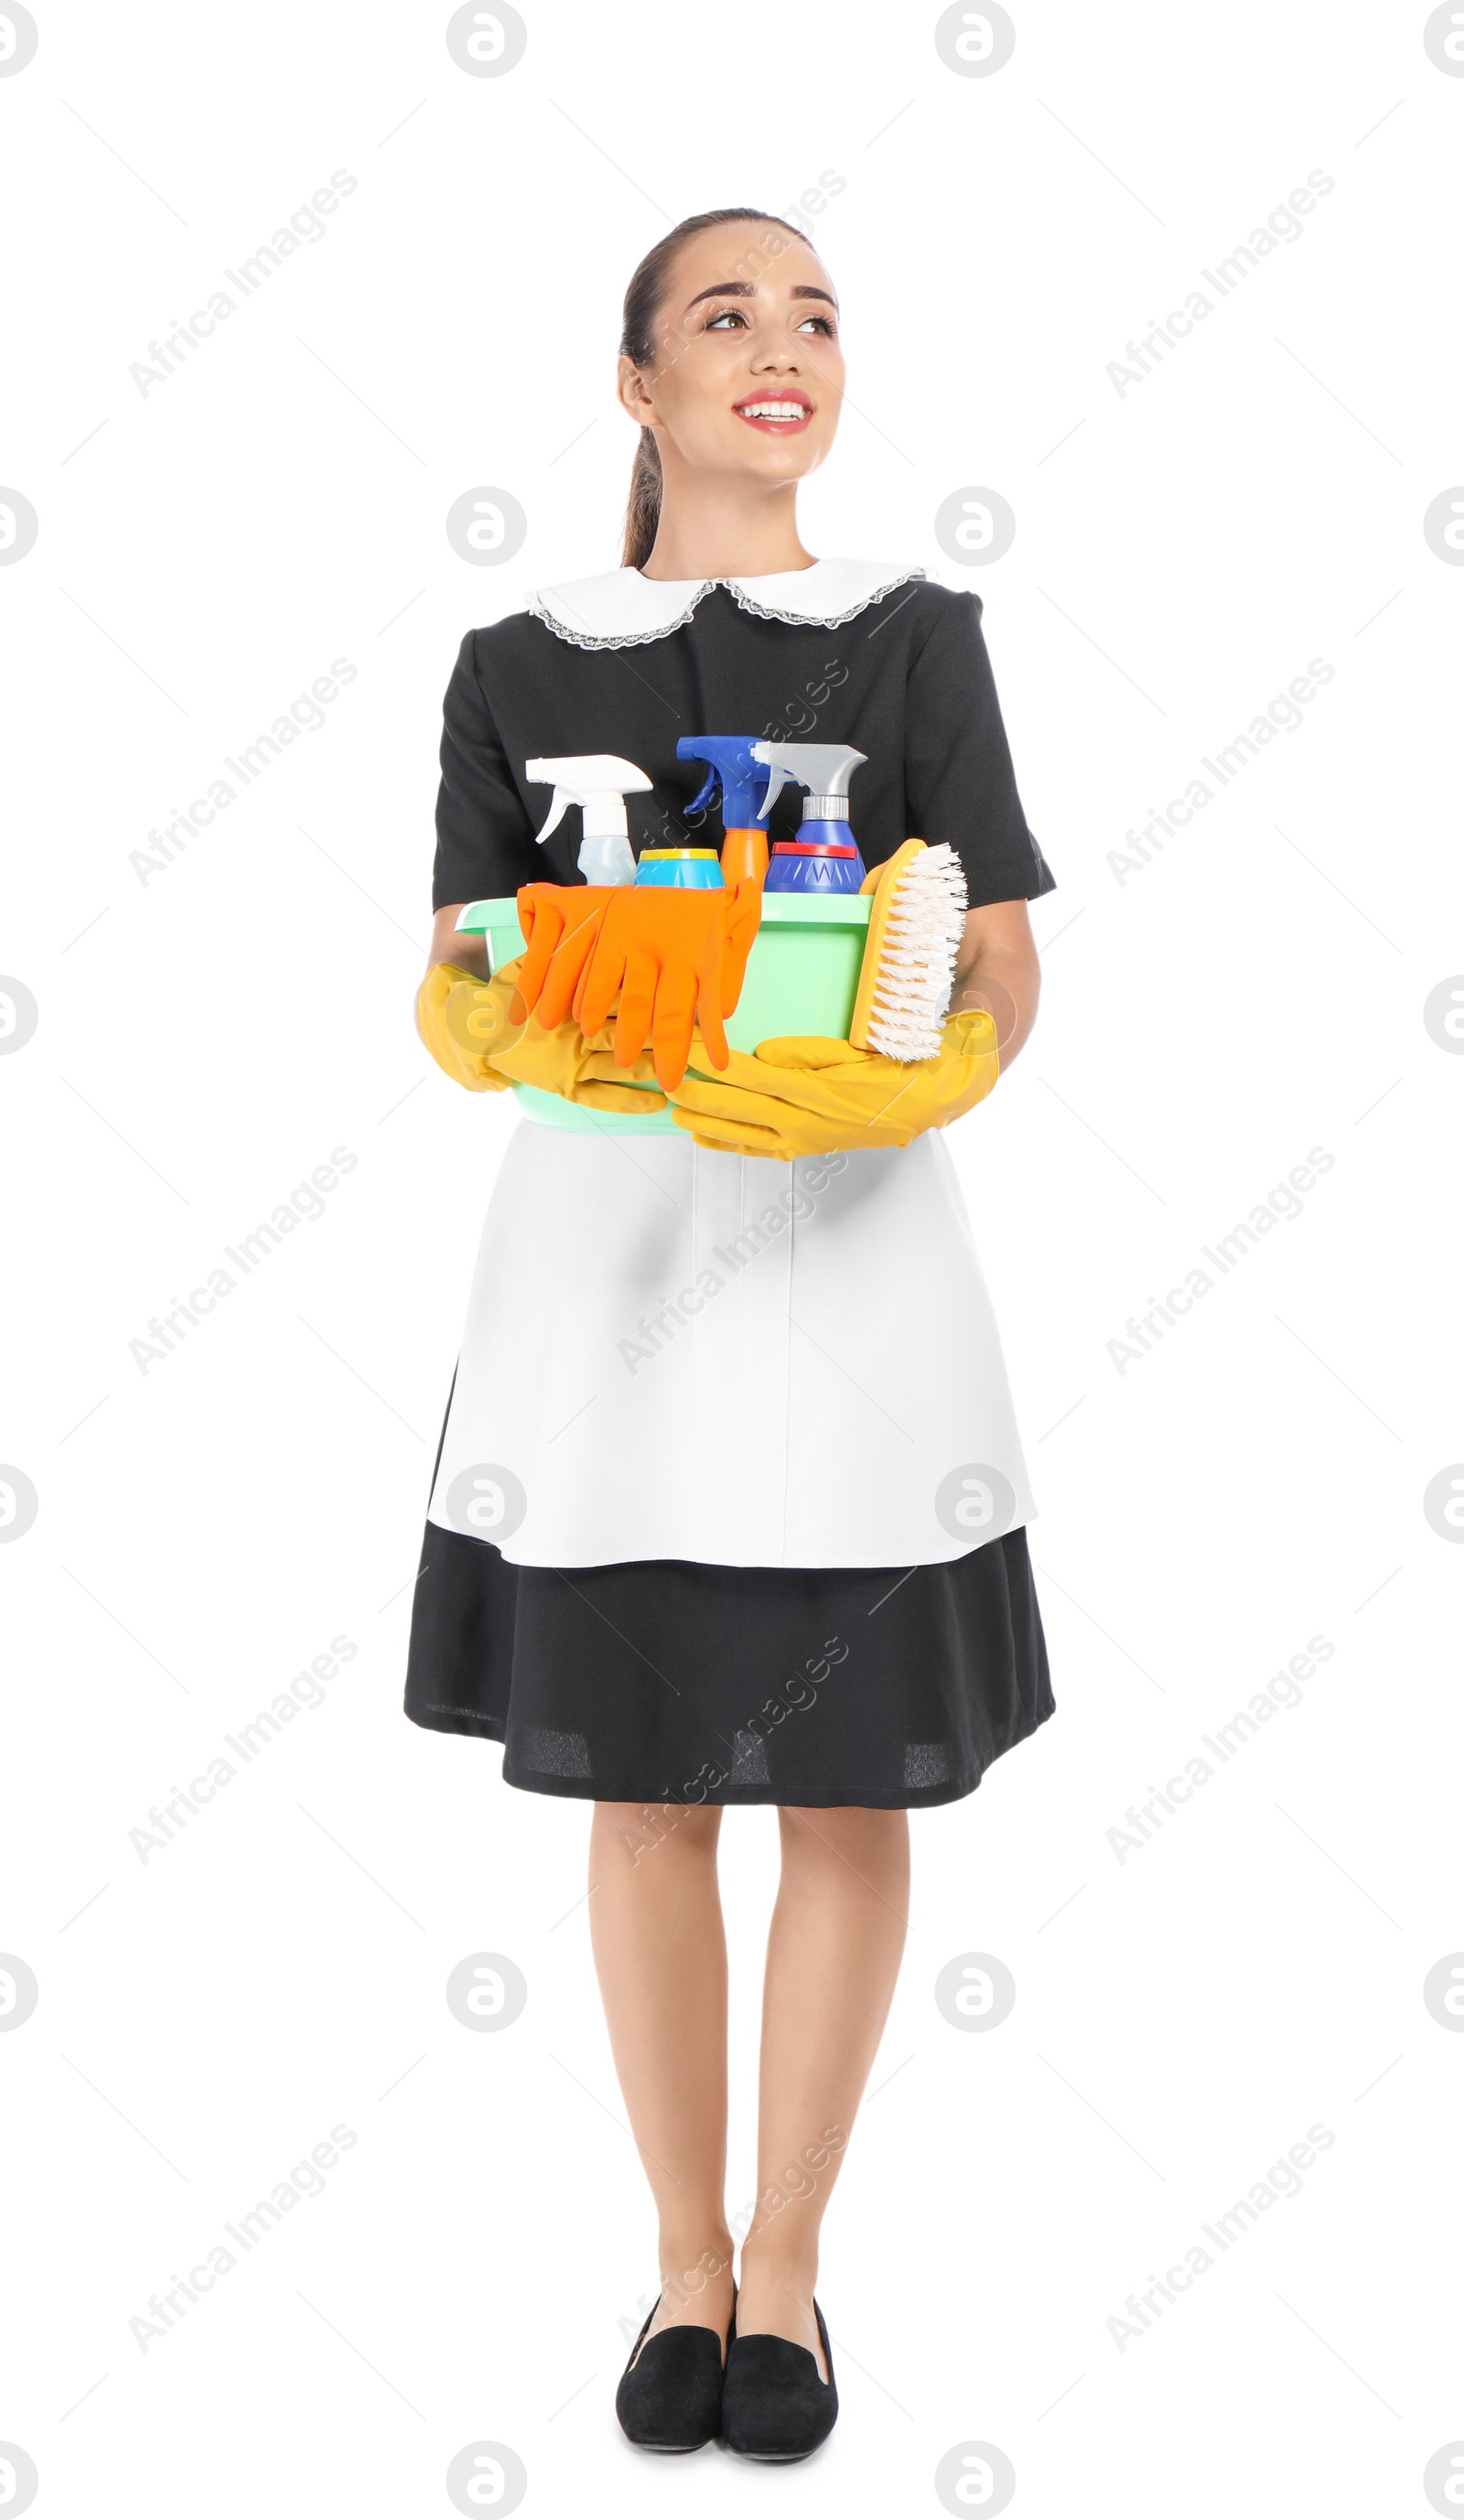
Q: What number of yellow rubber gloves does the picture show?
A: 2